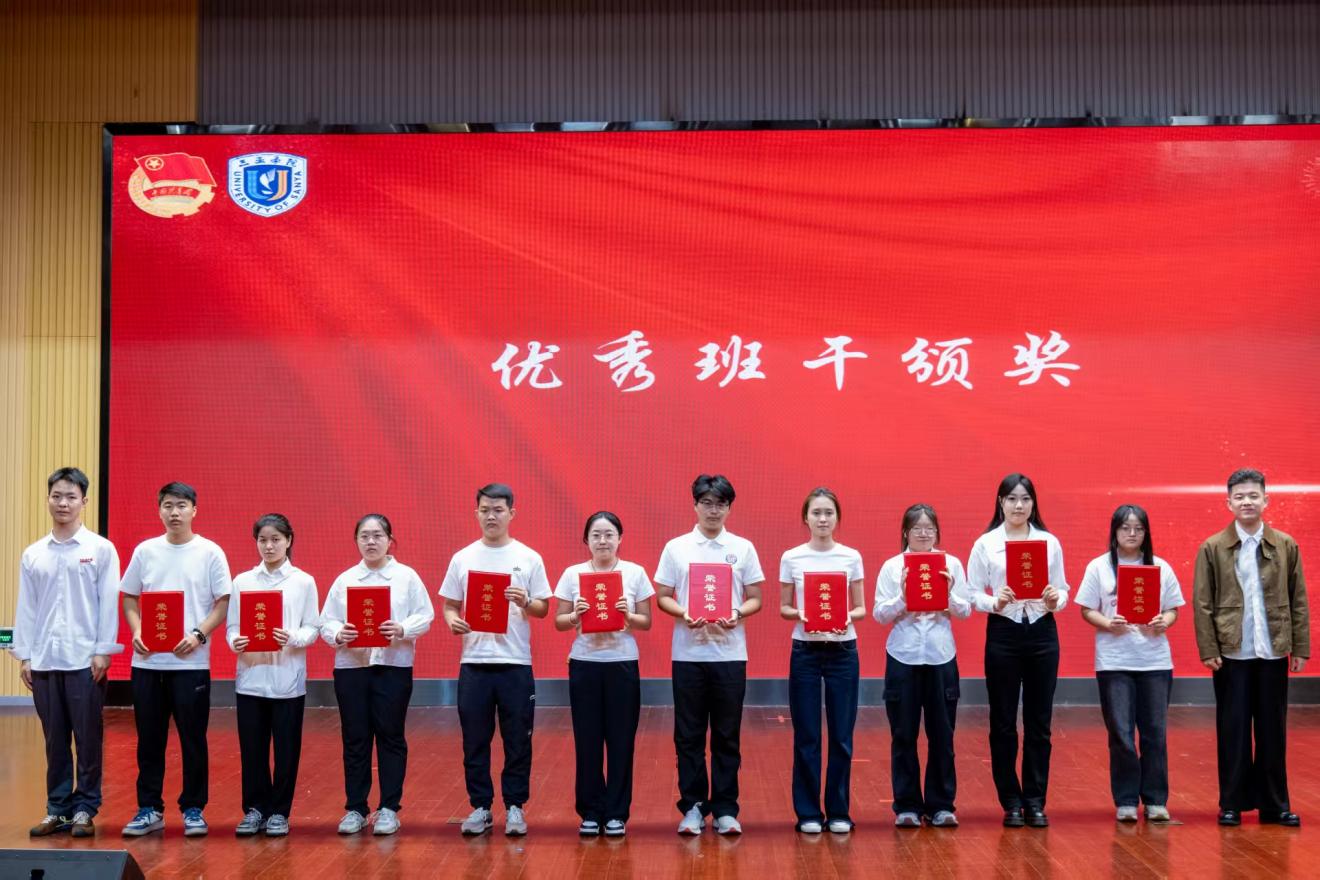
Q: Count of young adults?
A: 12